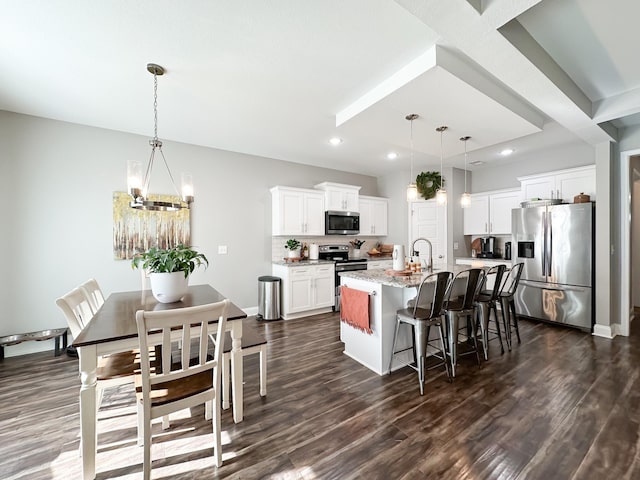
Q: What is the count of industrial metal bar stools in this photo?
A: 4